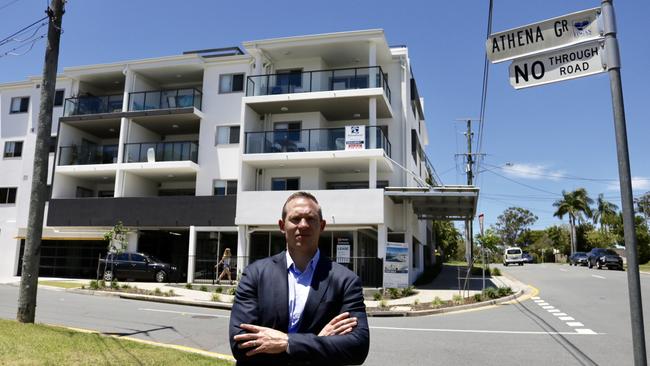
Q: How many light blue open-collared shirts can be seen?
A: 1